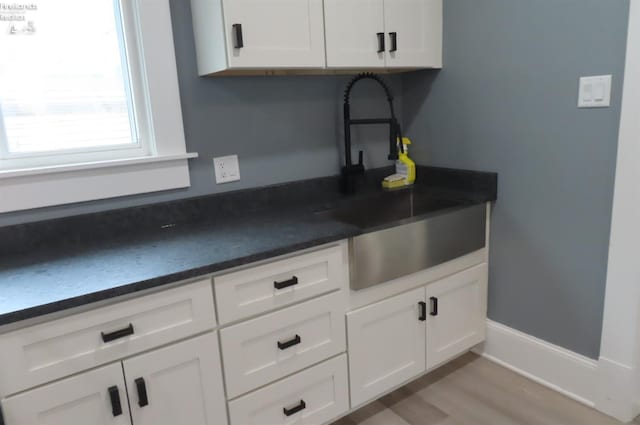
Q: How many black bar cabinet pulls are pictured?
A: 11